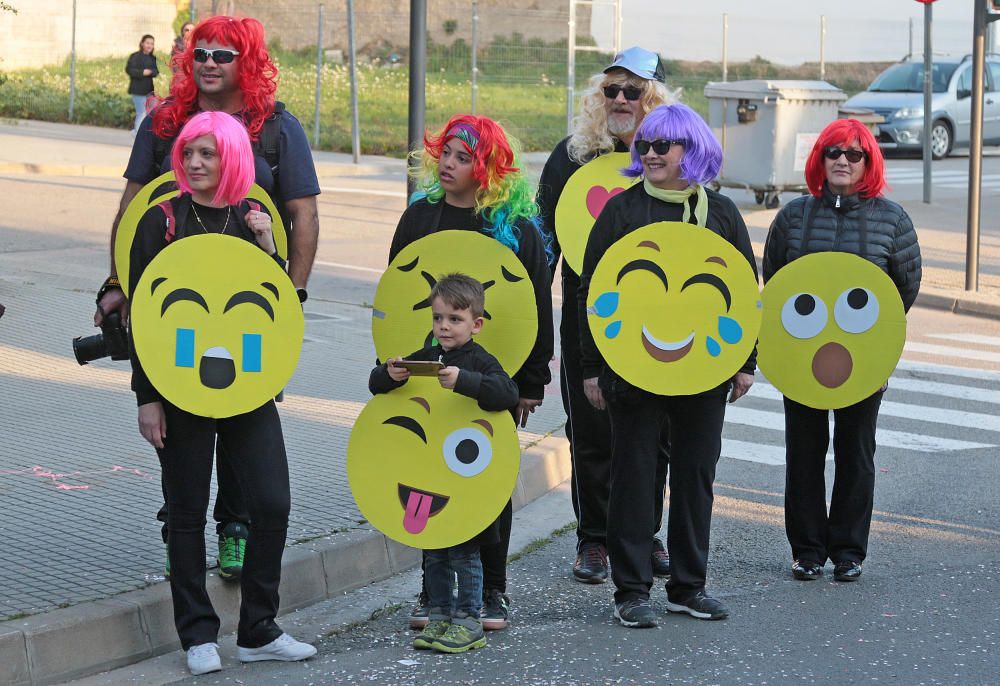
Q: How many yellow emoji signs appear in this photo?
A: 7